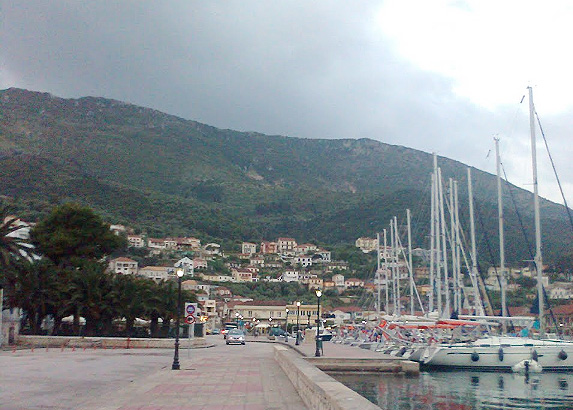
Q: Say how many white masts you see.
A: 13